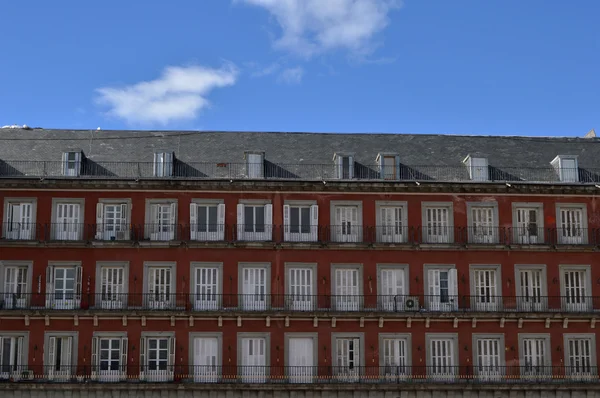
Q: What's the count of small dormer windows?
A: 7